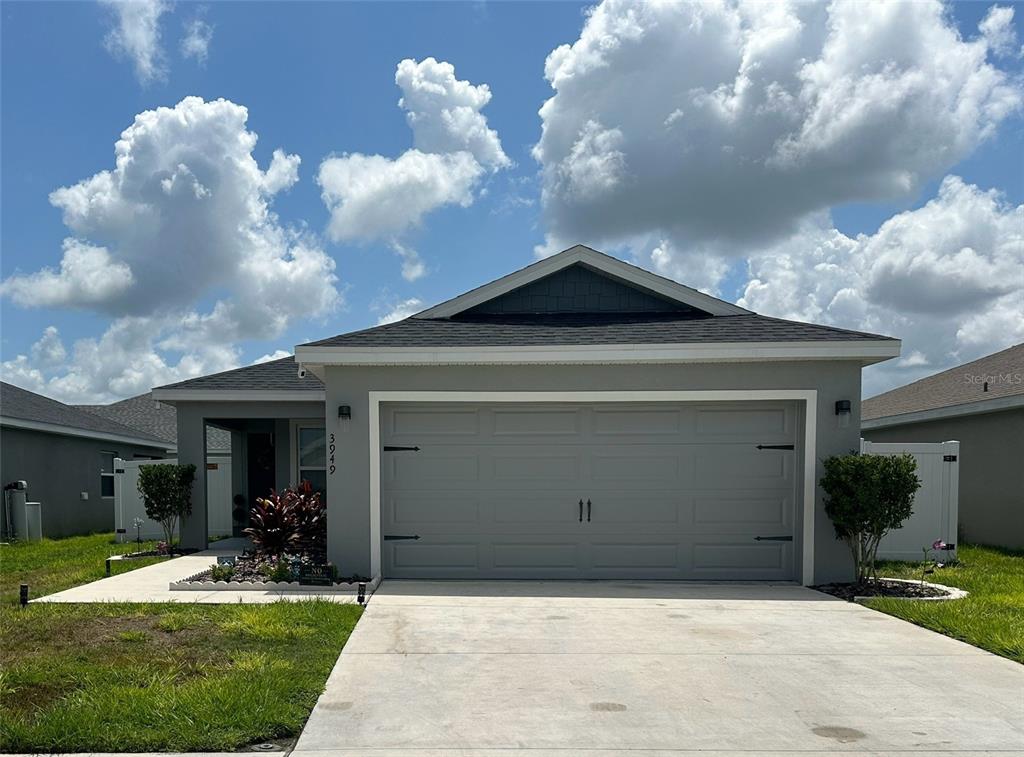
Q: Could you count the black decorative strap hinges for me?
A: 4